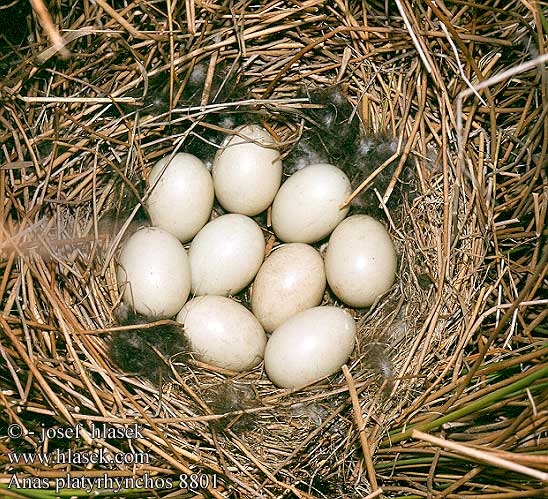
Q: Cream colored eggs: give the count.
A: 9